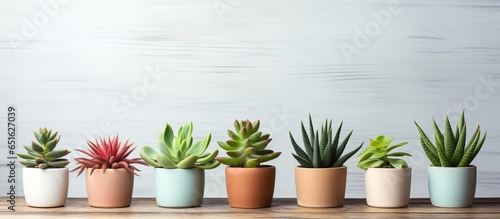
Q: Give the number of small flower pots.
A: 7